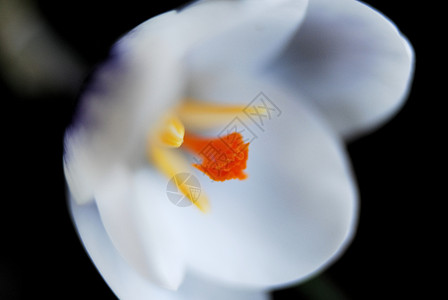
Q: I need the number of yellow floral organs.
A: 3